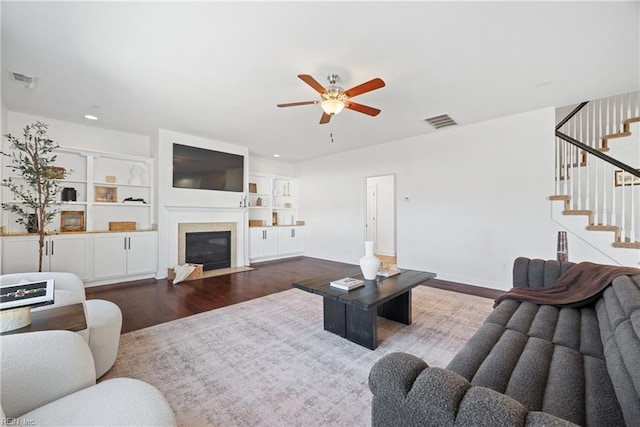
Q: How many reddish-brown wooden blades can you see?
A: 5